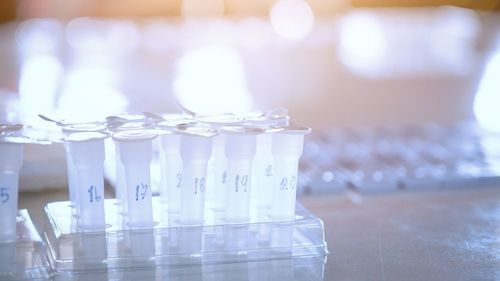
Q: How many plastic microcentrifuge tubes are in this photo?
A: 11